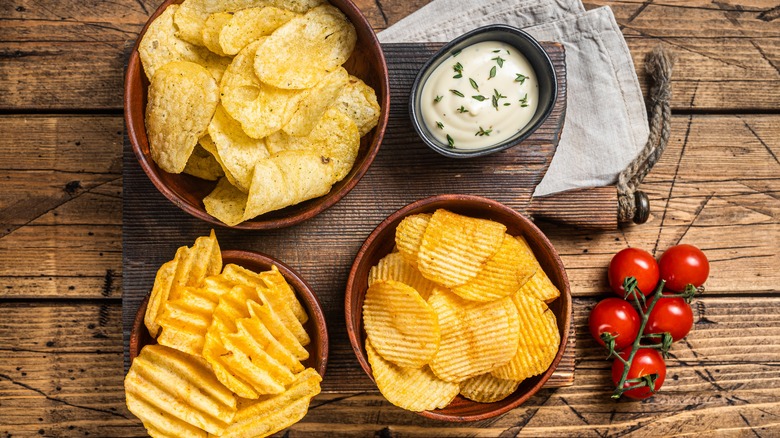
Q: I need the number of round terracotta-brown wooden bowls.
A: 3